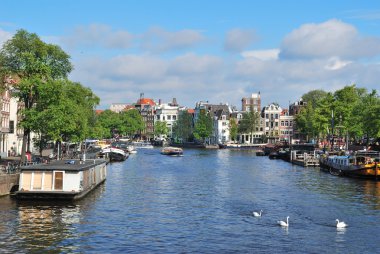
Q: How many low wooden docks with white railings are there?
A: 1